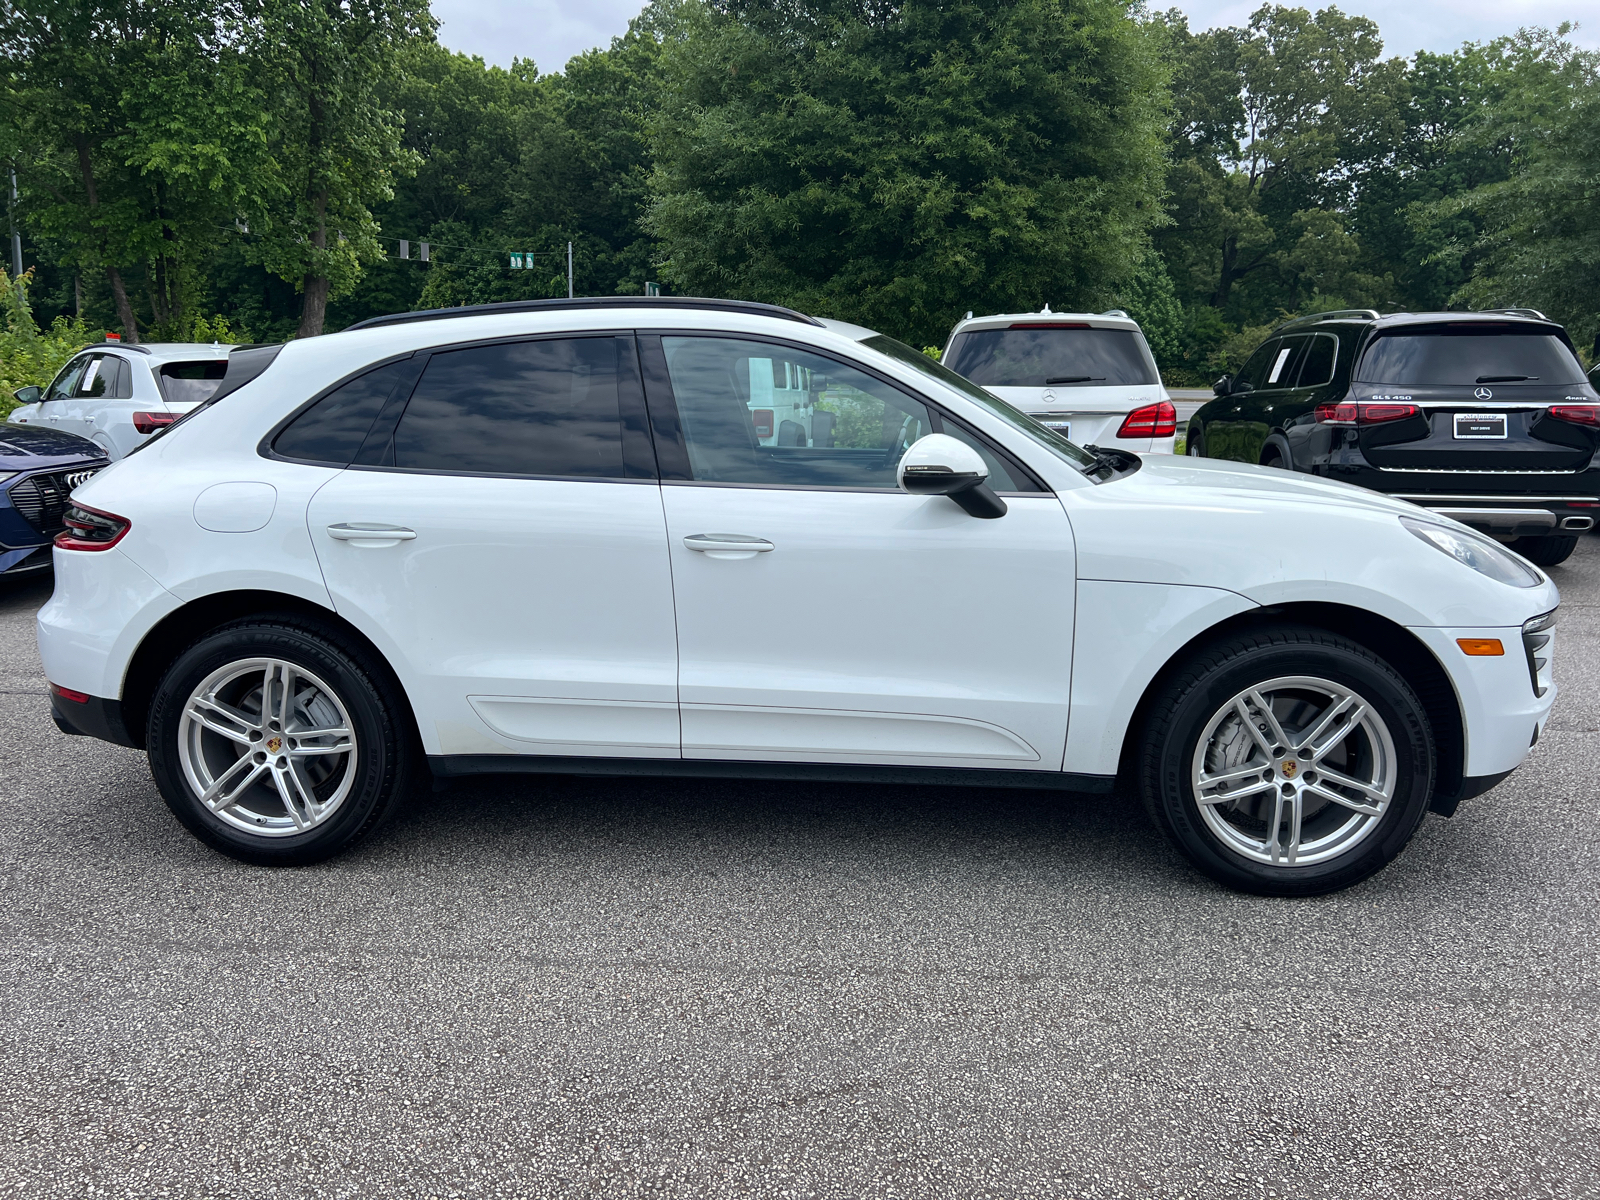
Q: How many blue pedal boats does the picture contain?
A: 0